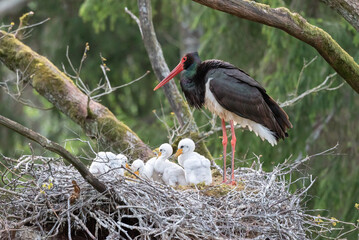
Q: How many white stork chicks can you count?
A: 4